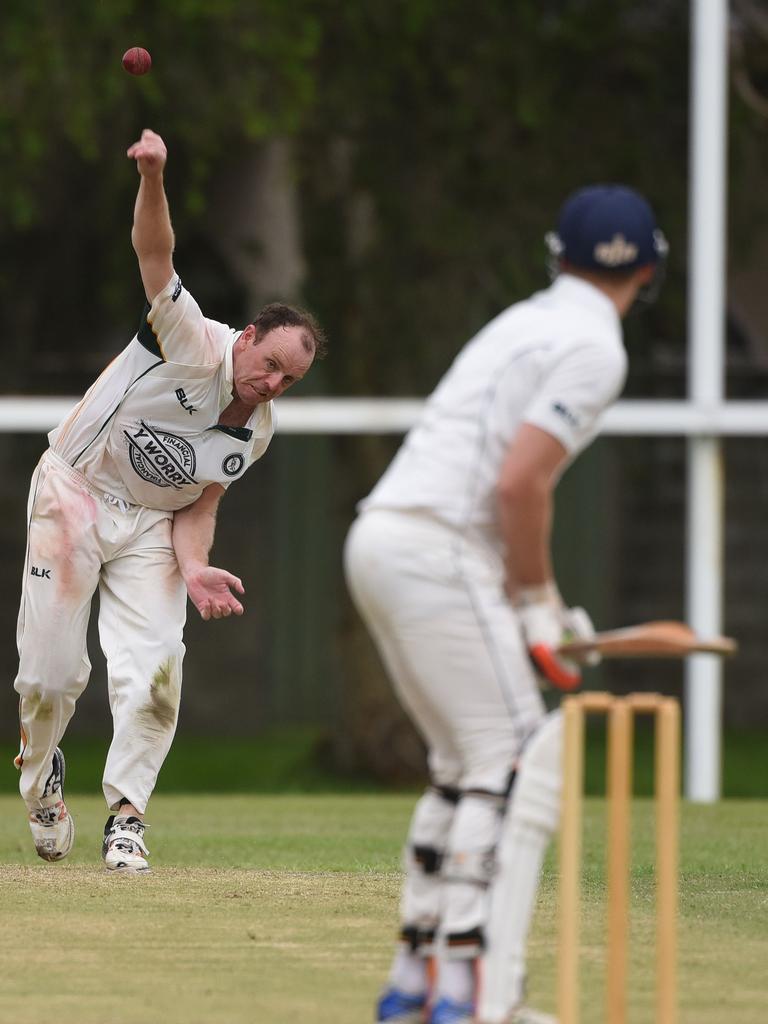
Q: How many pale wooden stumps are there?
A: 3